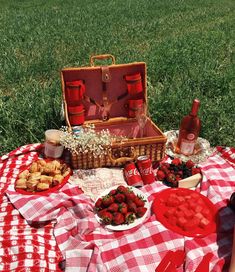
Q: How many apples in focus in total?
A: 0